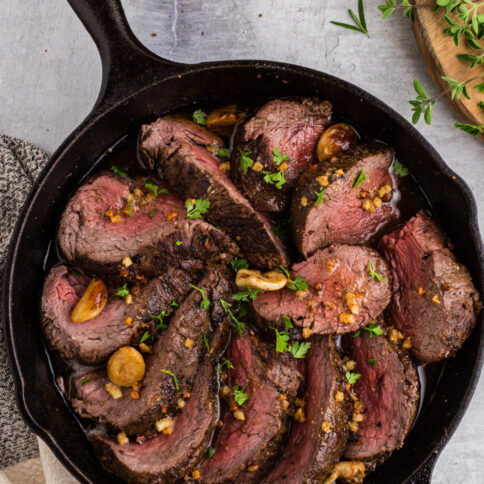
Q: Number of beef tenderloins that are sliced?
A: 12